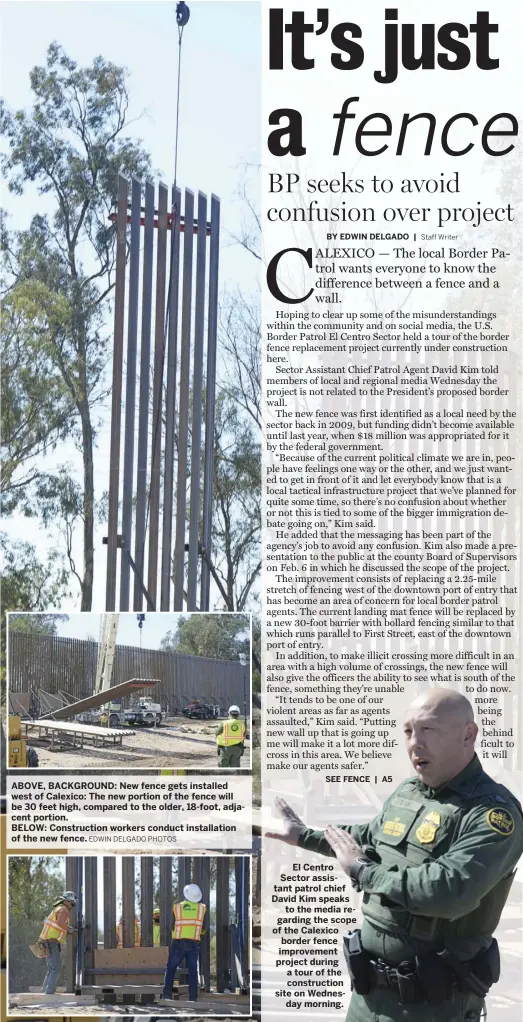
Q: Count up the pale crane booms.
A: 1